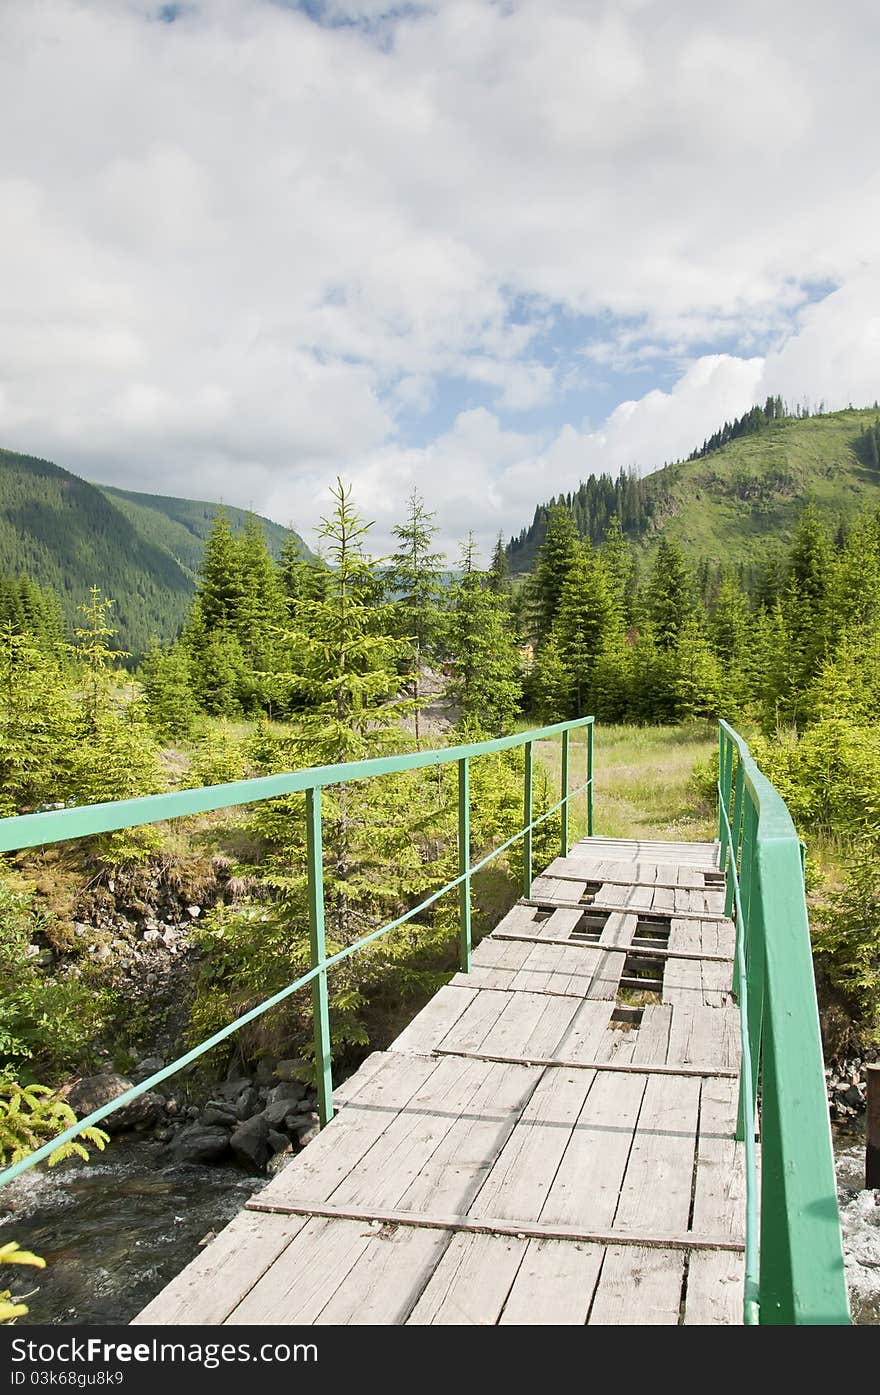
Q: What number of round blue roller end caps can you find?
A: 0